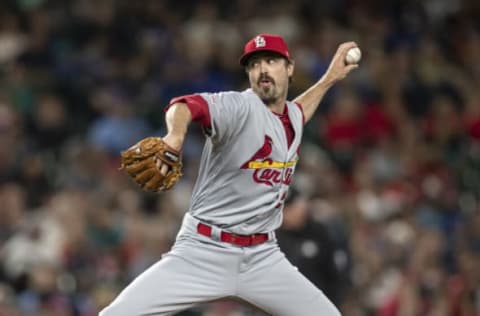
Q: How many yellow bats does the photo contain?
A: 1